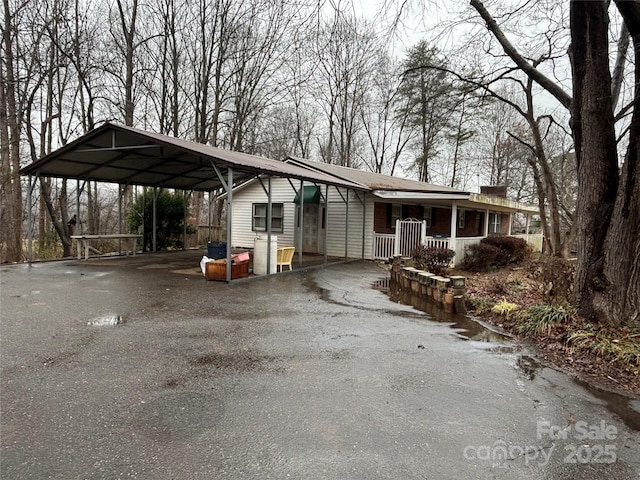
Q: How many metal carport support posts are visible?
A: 12